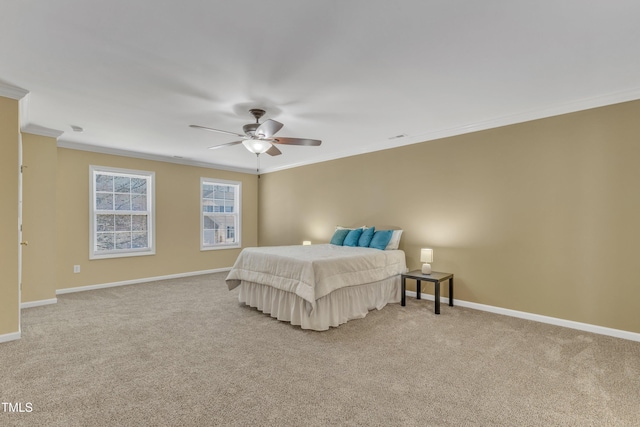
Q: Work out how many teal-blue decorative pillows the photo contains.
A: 4